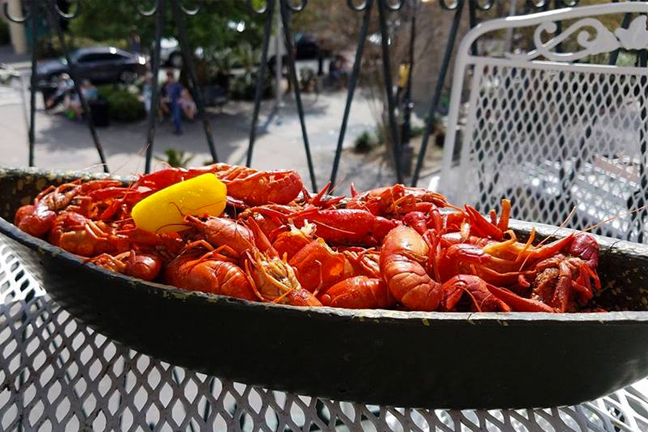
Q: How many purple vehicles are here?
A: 0